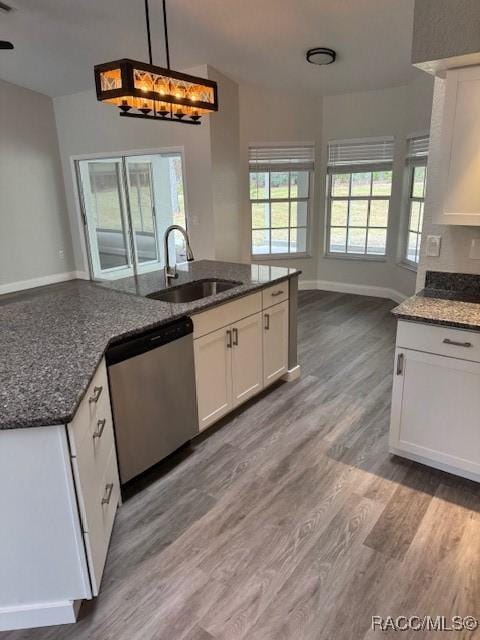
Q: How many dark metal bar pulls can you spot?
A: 9